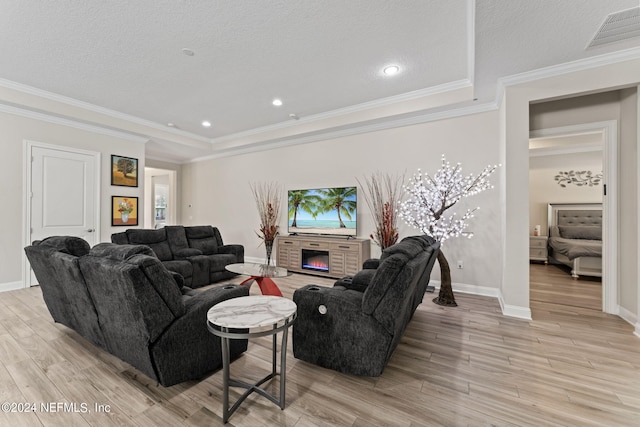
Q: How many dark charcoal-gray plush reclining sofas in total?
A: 3